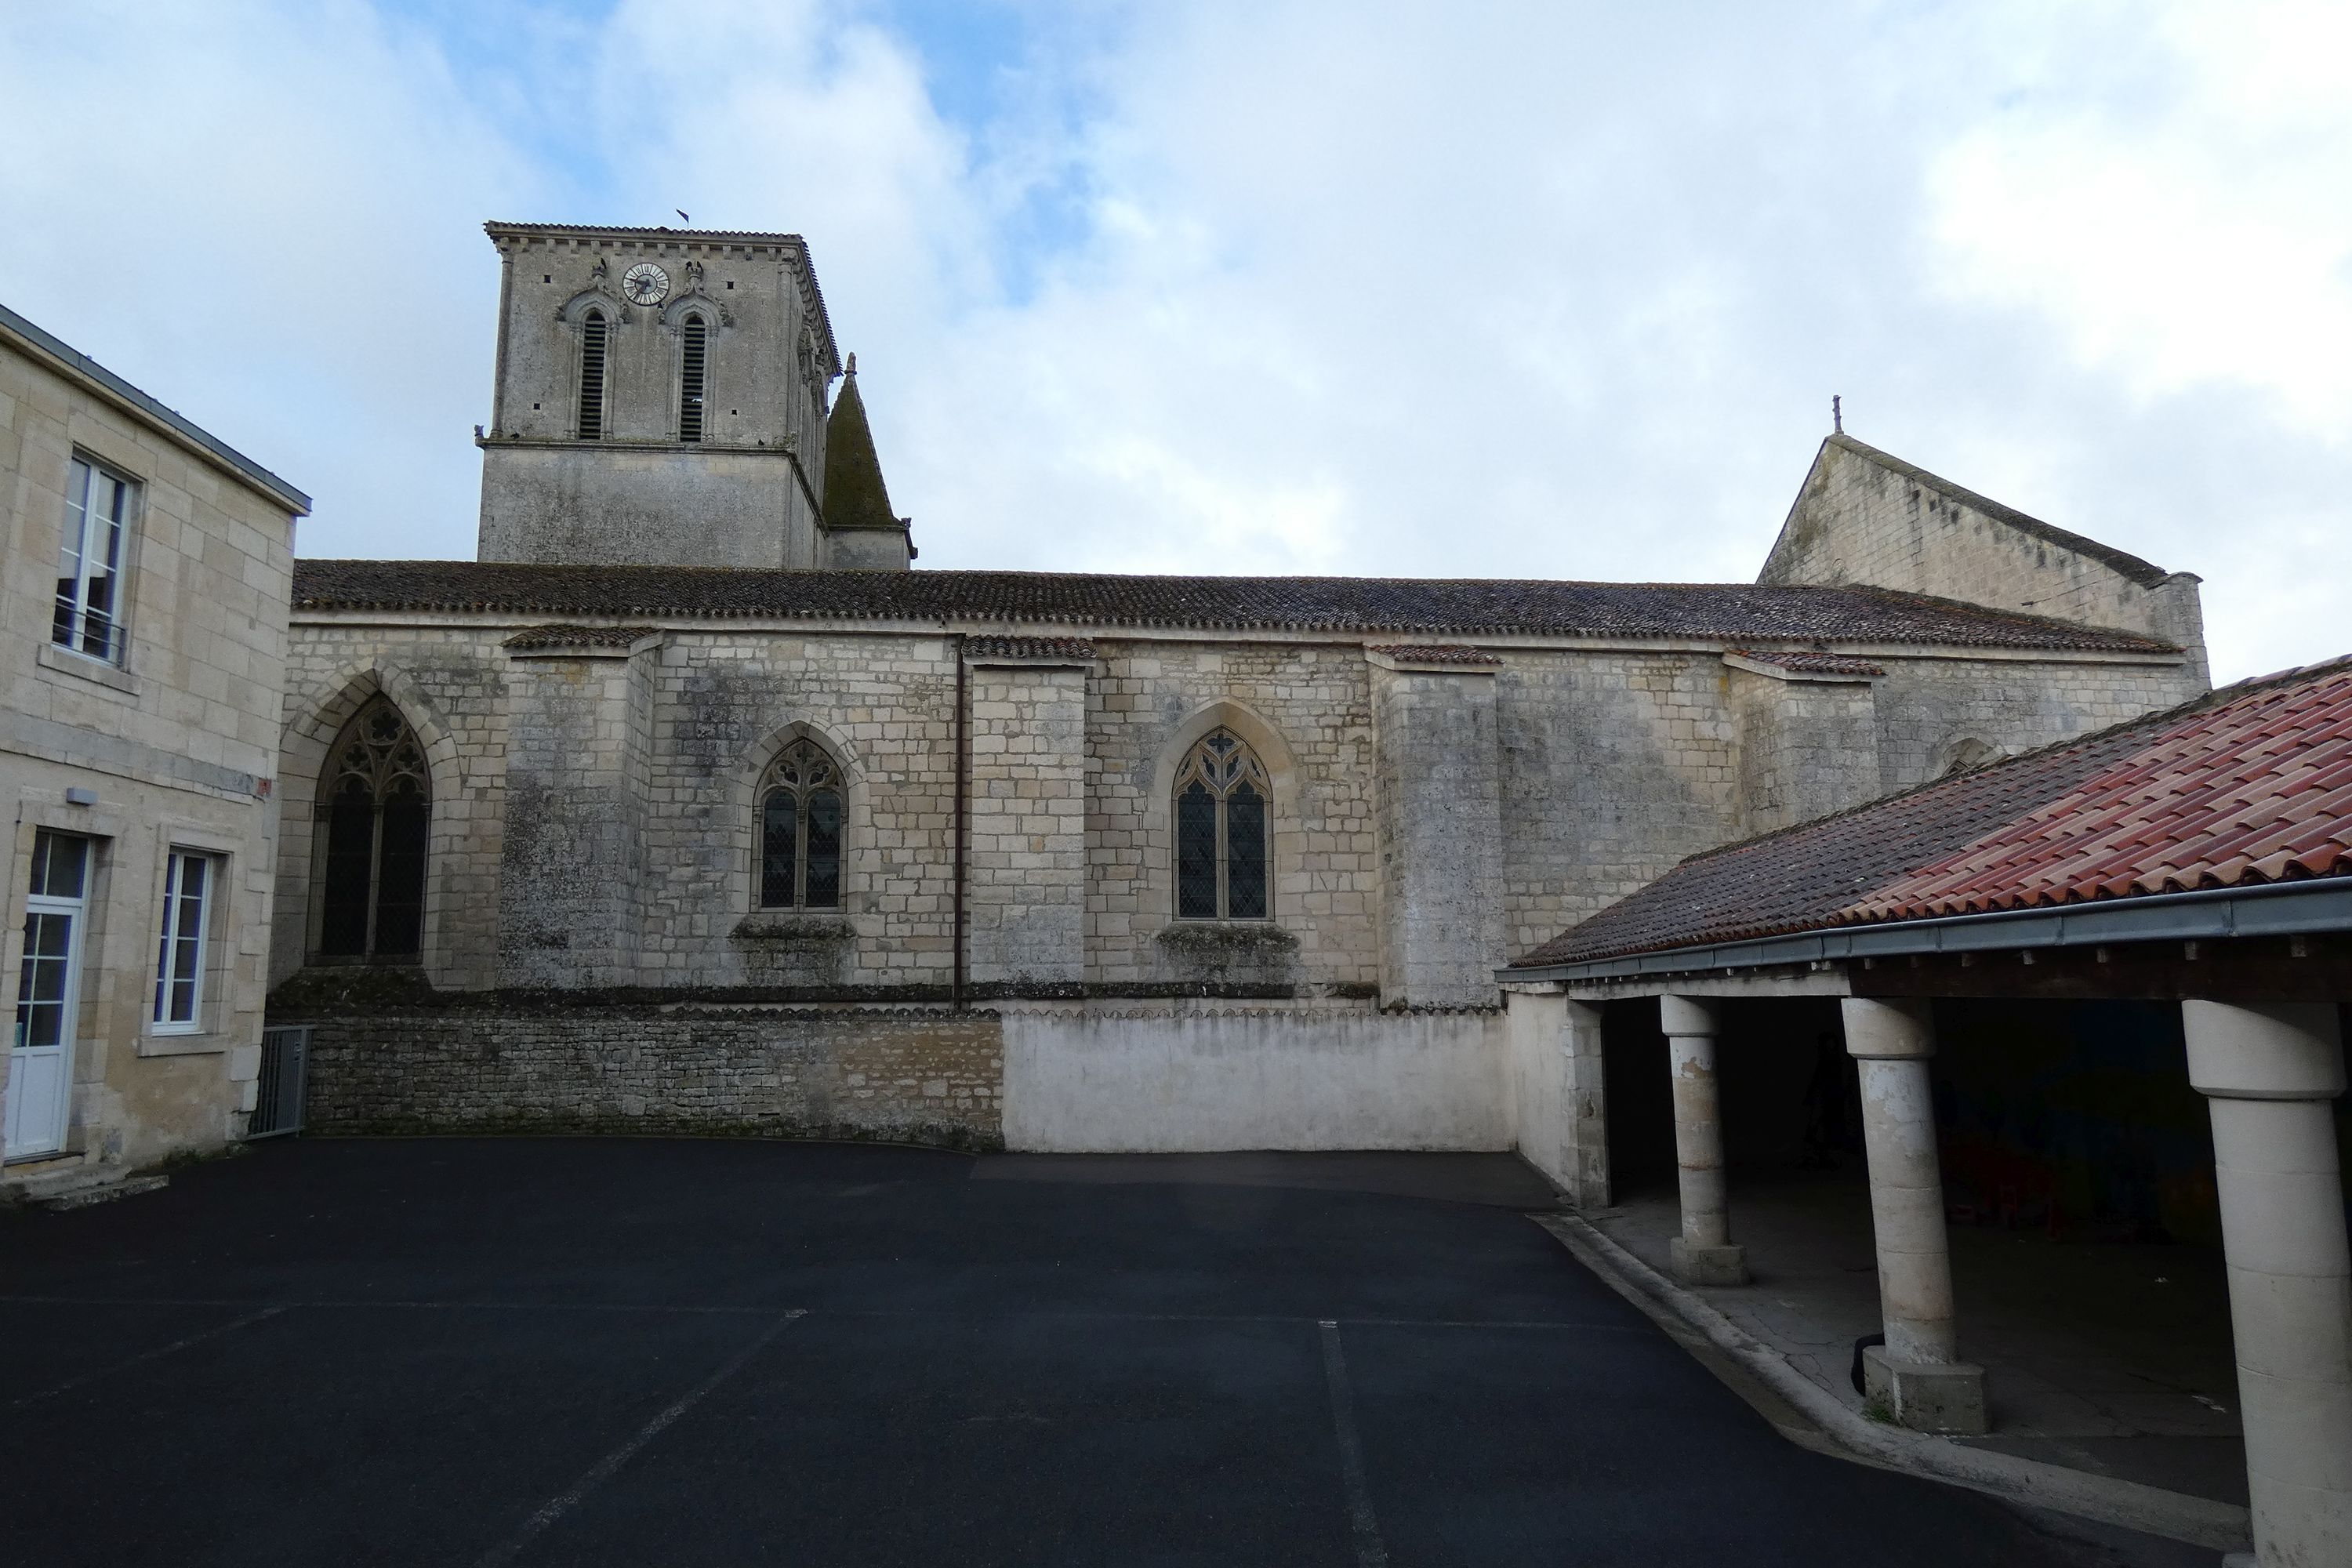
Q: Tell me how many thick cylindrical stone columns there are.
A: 3